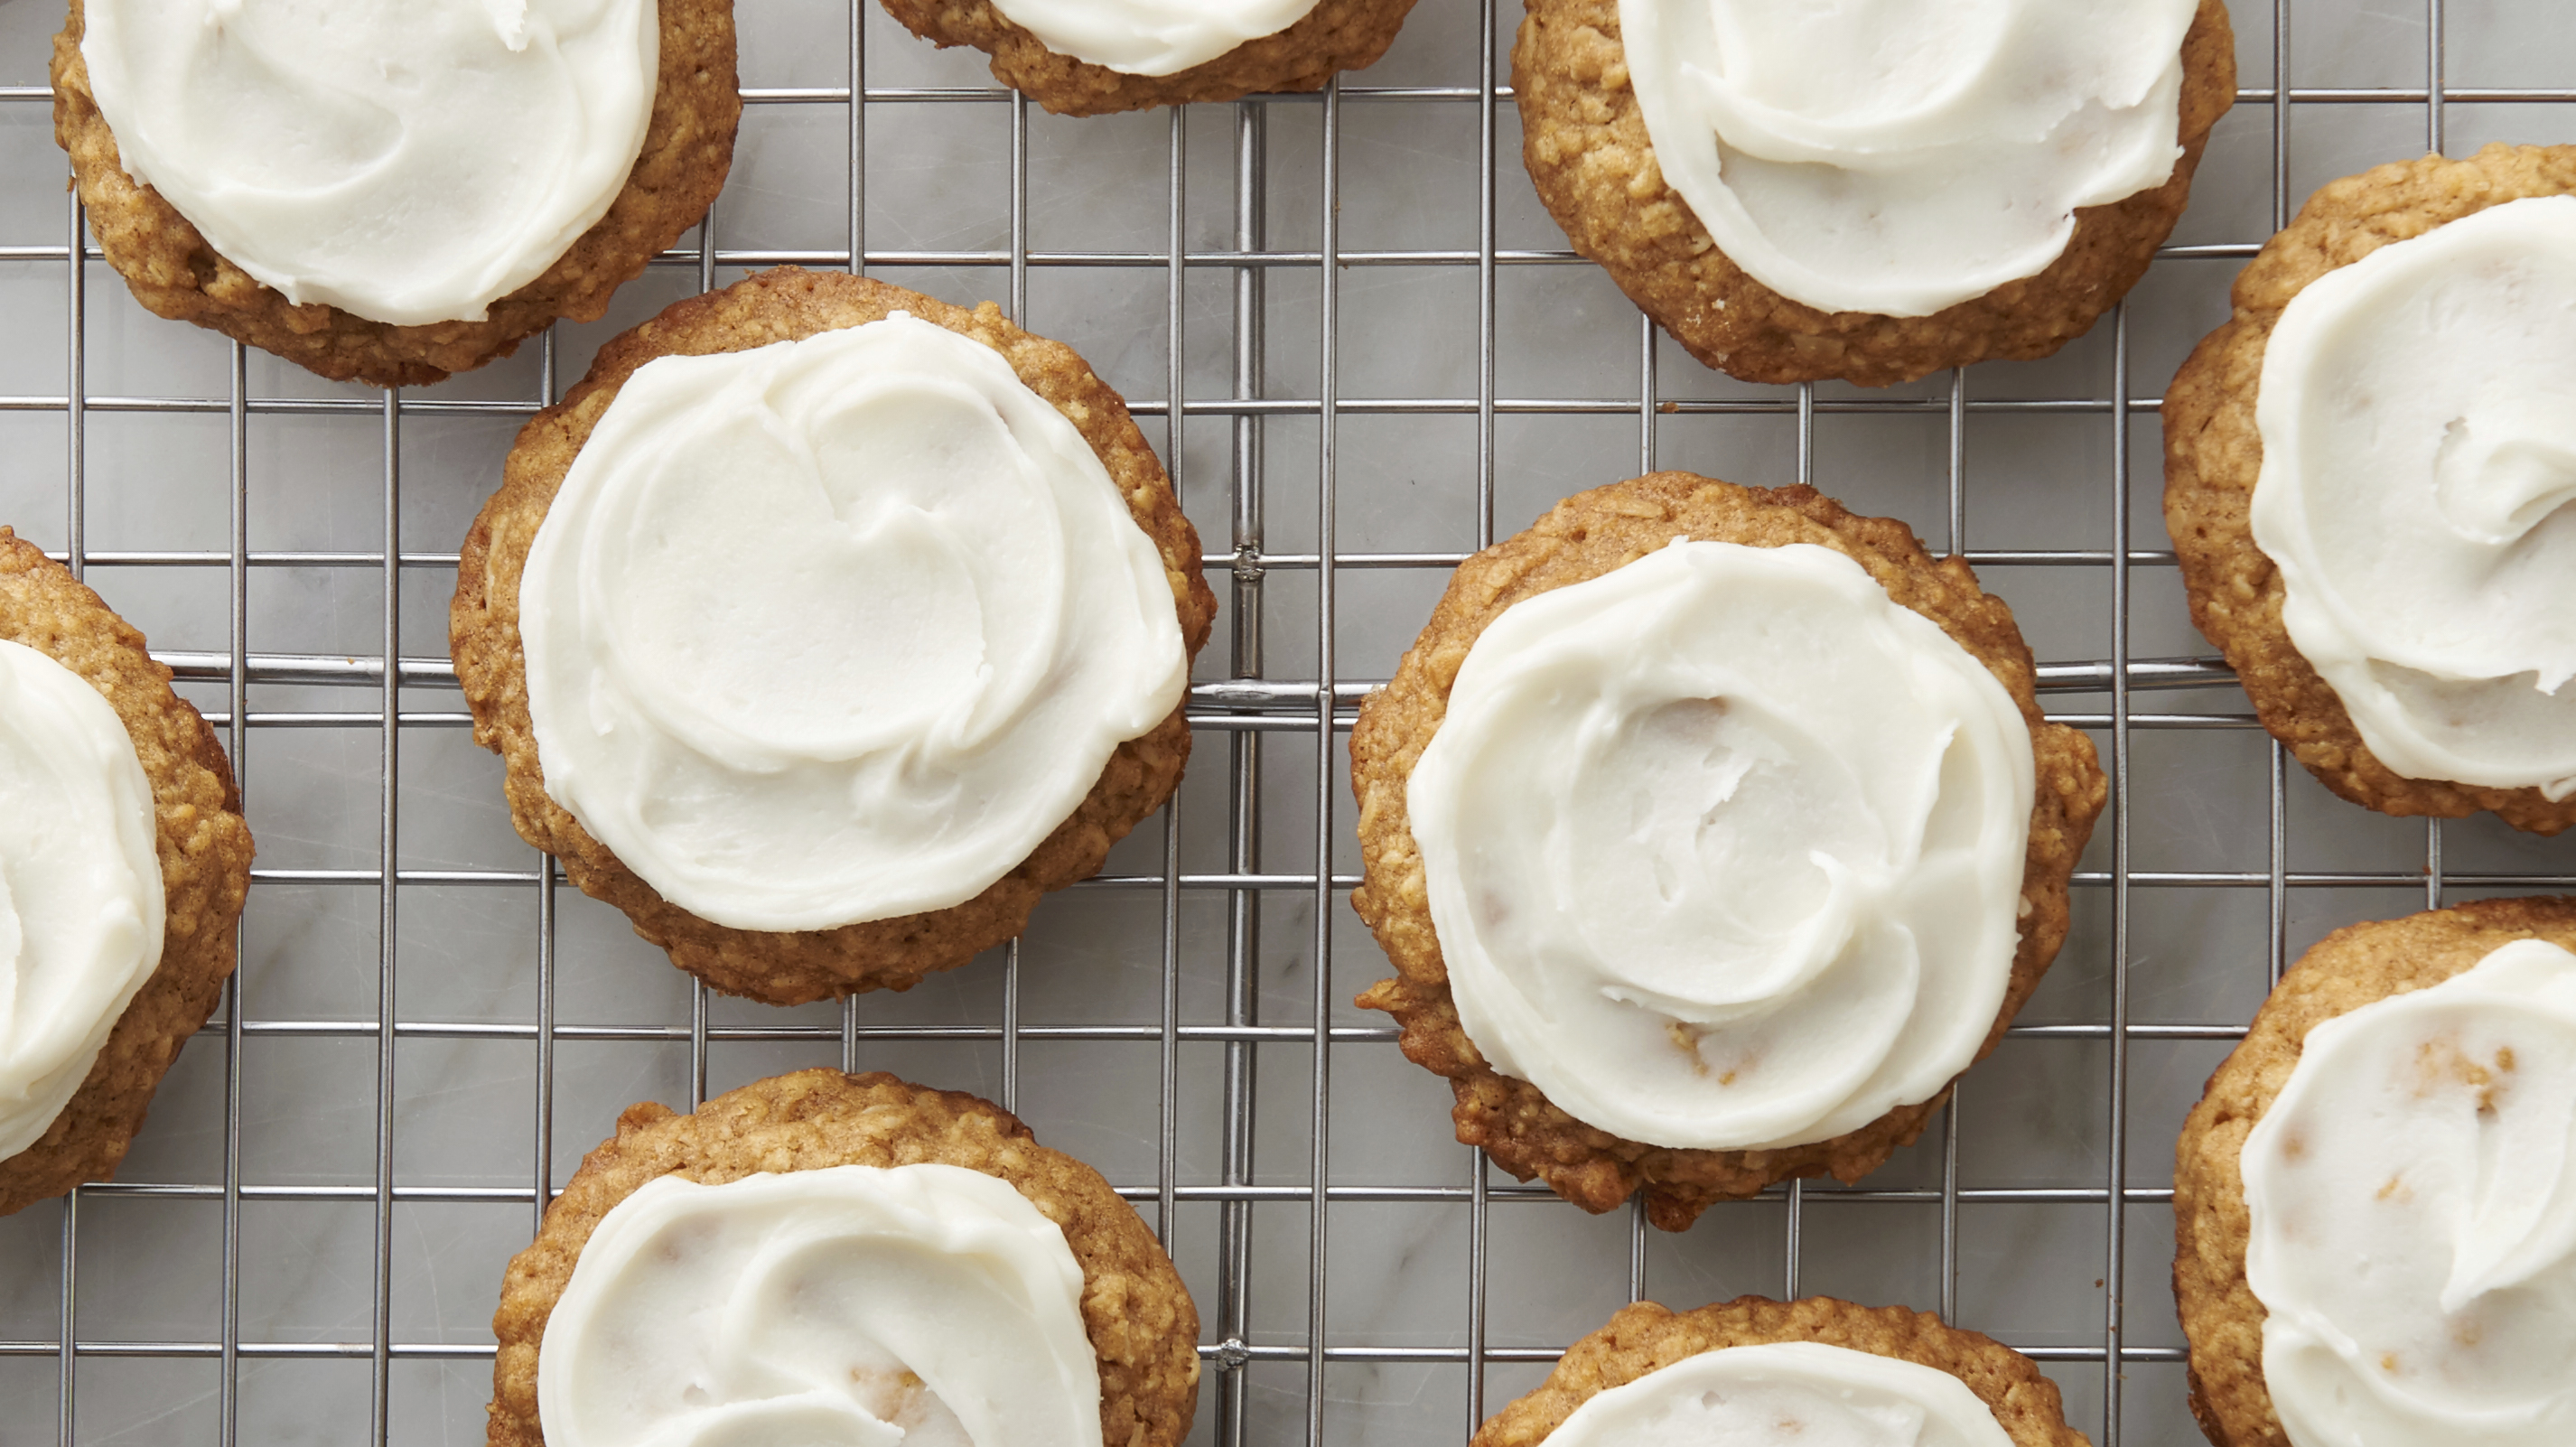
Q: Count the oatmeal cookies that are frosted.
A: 10